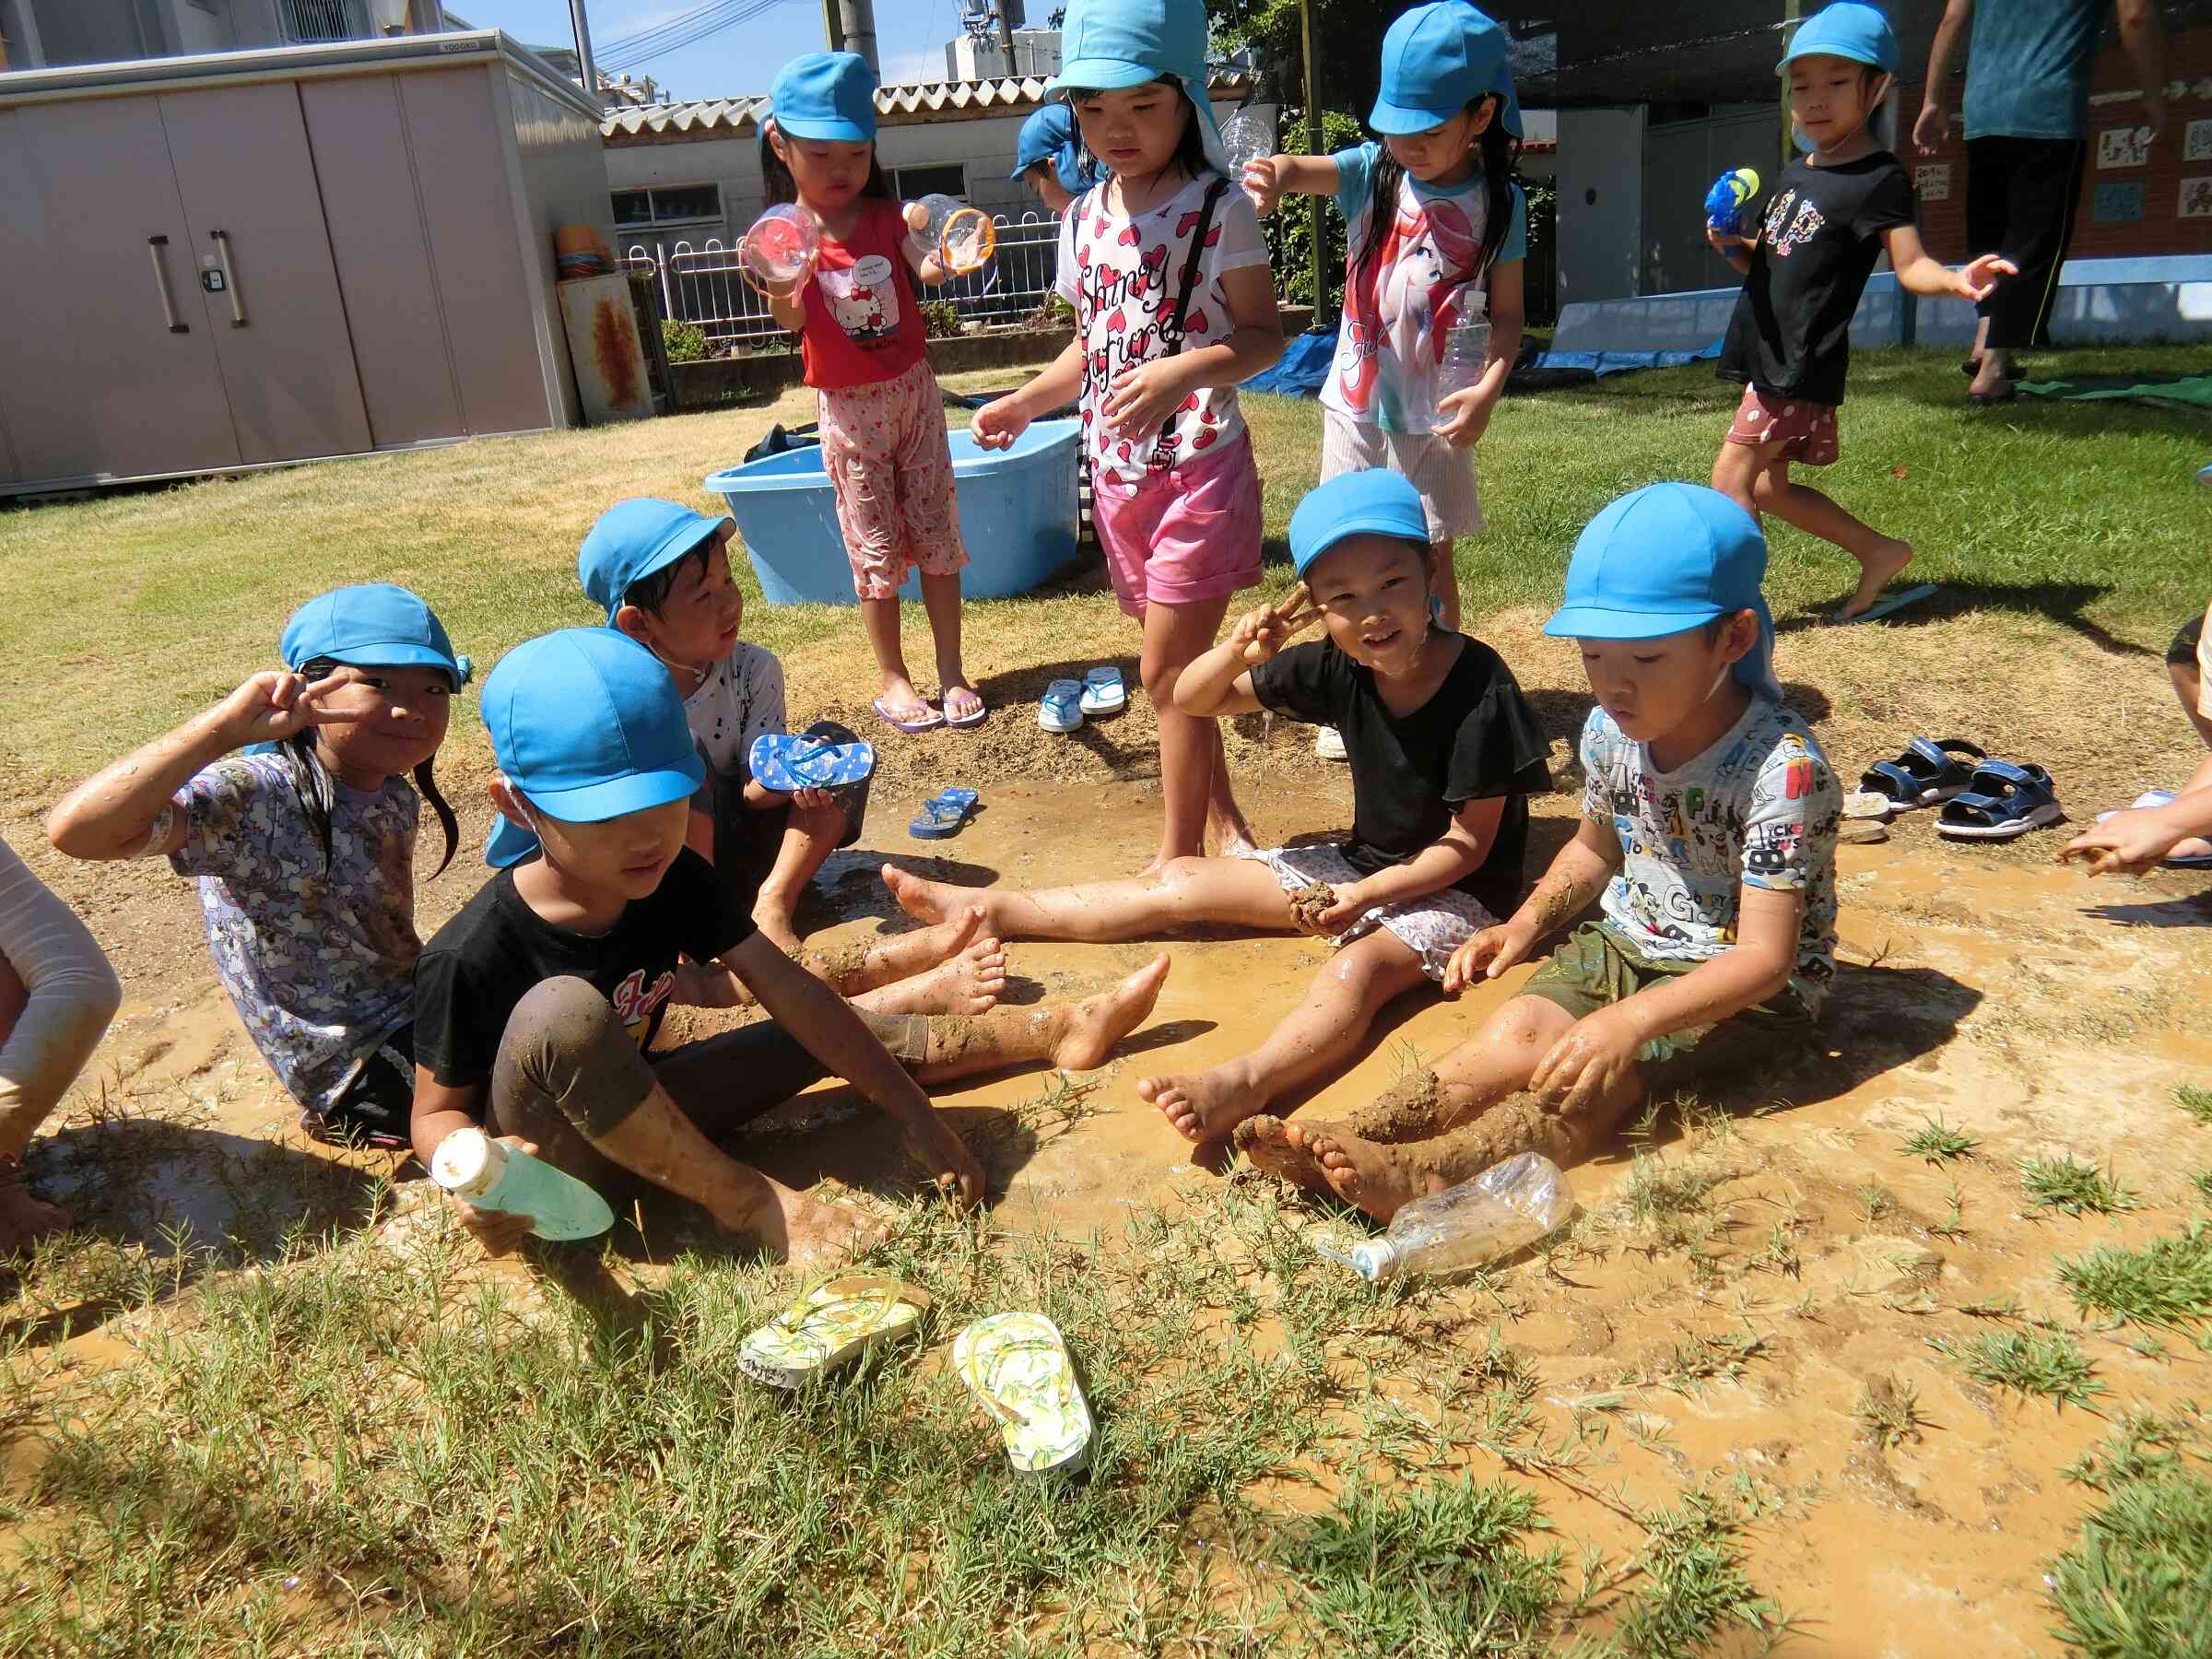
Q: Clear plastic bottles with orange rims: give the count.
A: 1